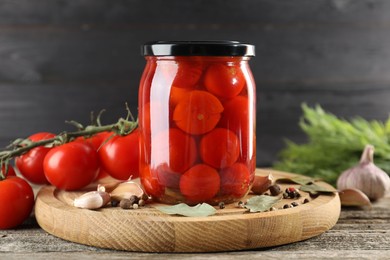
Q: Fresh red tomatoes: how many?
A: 6